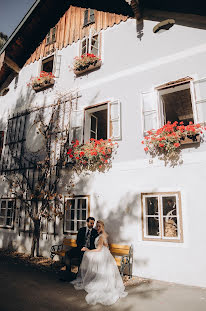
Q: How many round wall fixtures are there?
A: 1